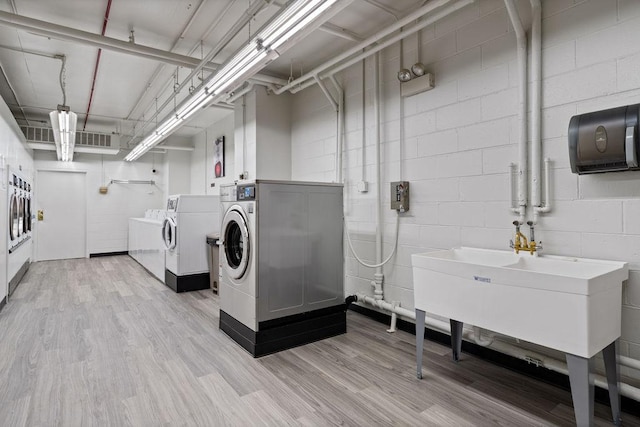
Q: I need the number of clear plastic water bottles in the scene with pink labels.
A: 0